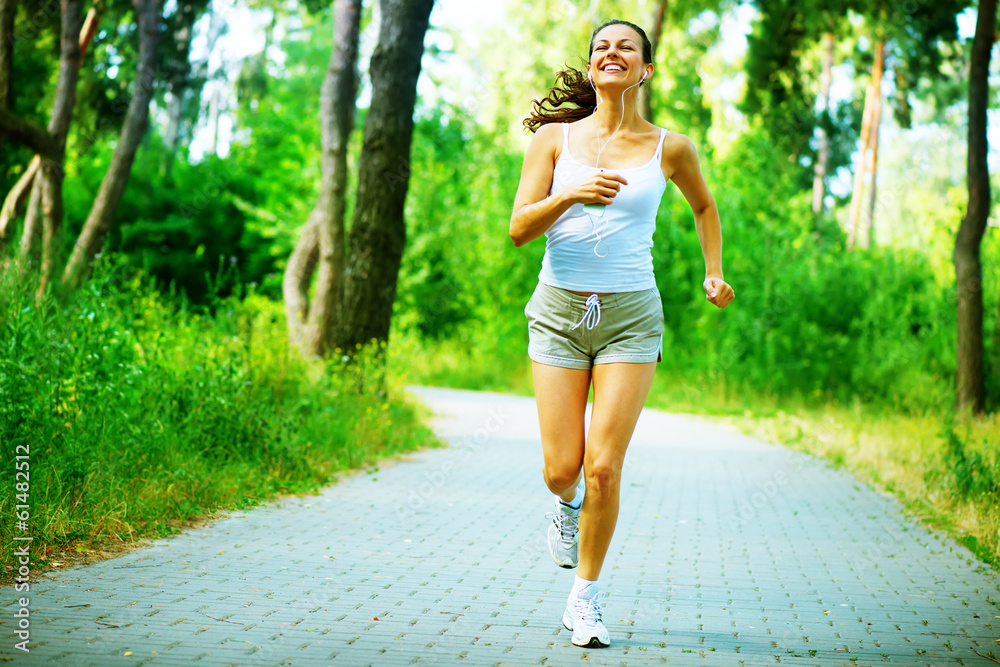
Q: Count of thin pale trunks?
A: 3